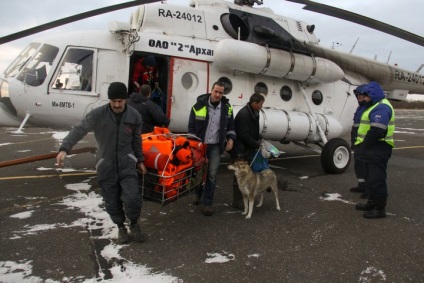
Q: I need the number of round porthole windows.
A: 5